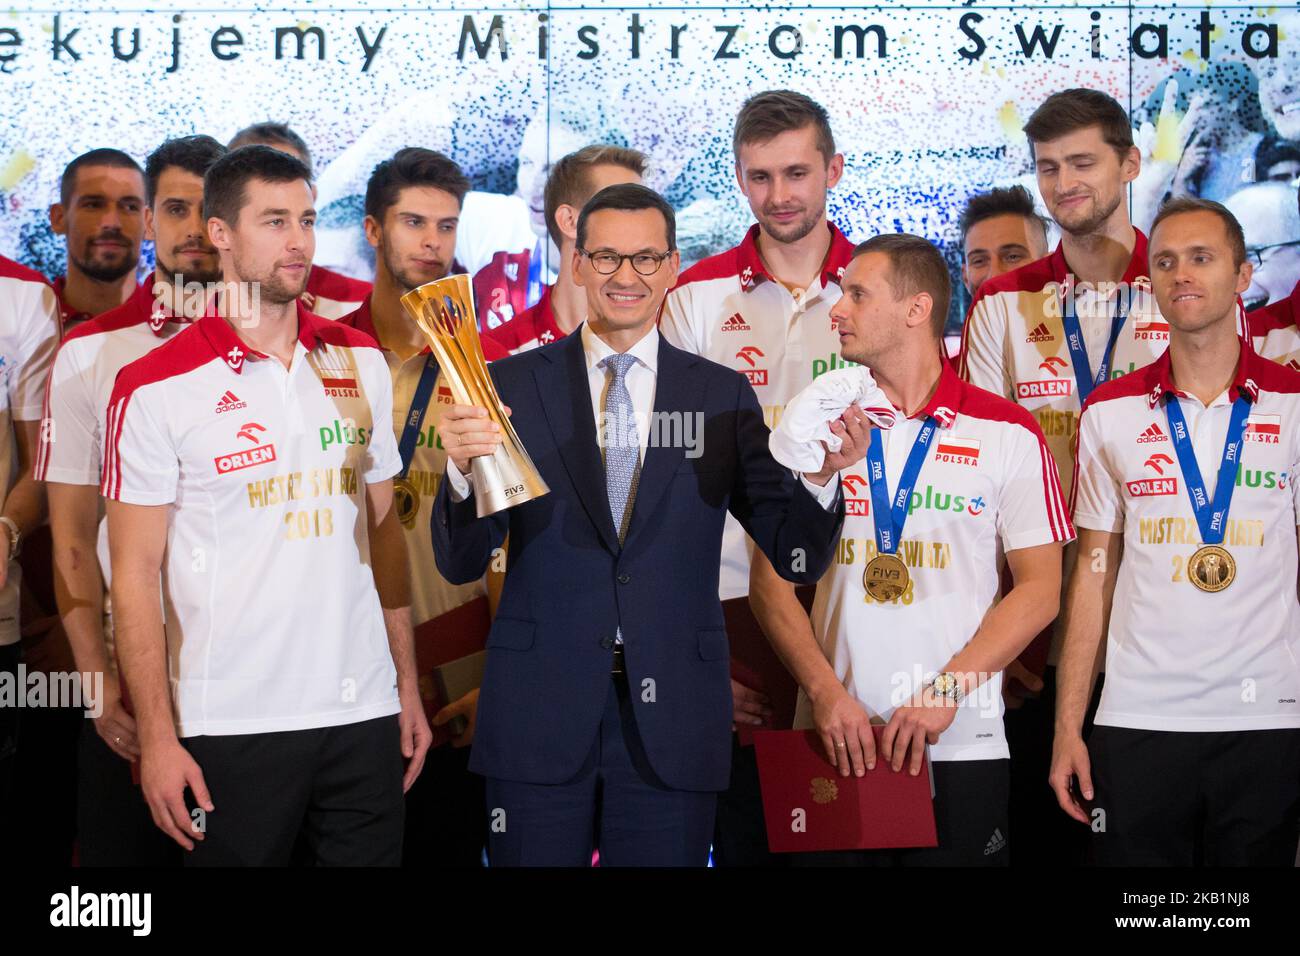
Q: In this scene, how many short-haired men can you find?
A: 12